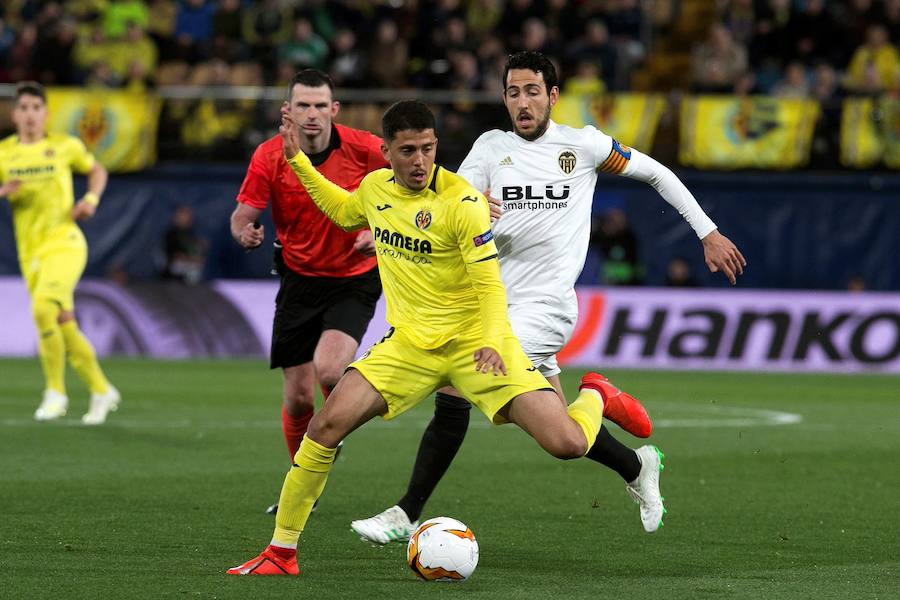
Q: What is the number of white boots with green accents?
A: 2